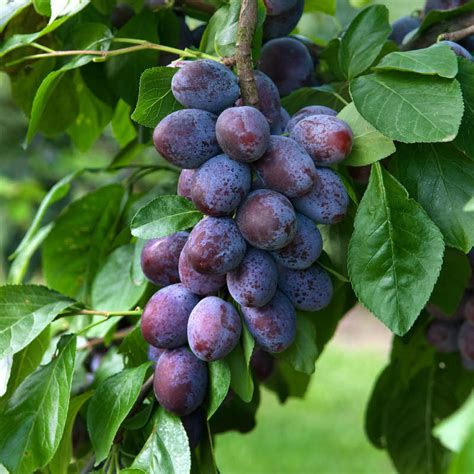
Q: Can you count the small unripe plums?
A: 0